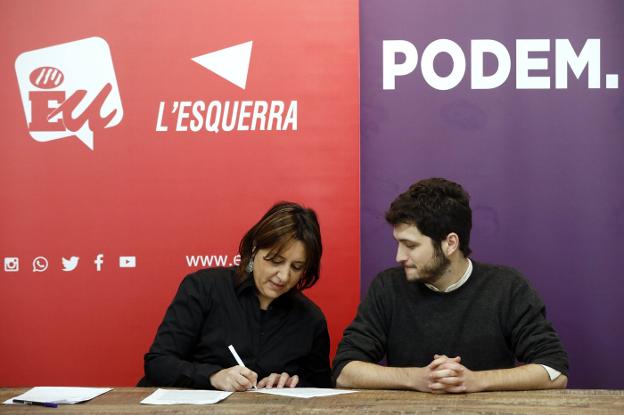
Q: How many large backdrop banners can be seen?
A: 2